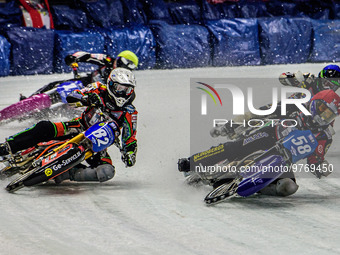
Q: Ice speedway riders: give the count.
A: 4